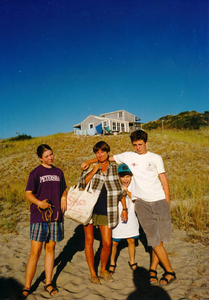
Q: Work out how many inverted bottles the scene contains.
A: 0